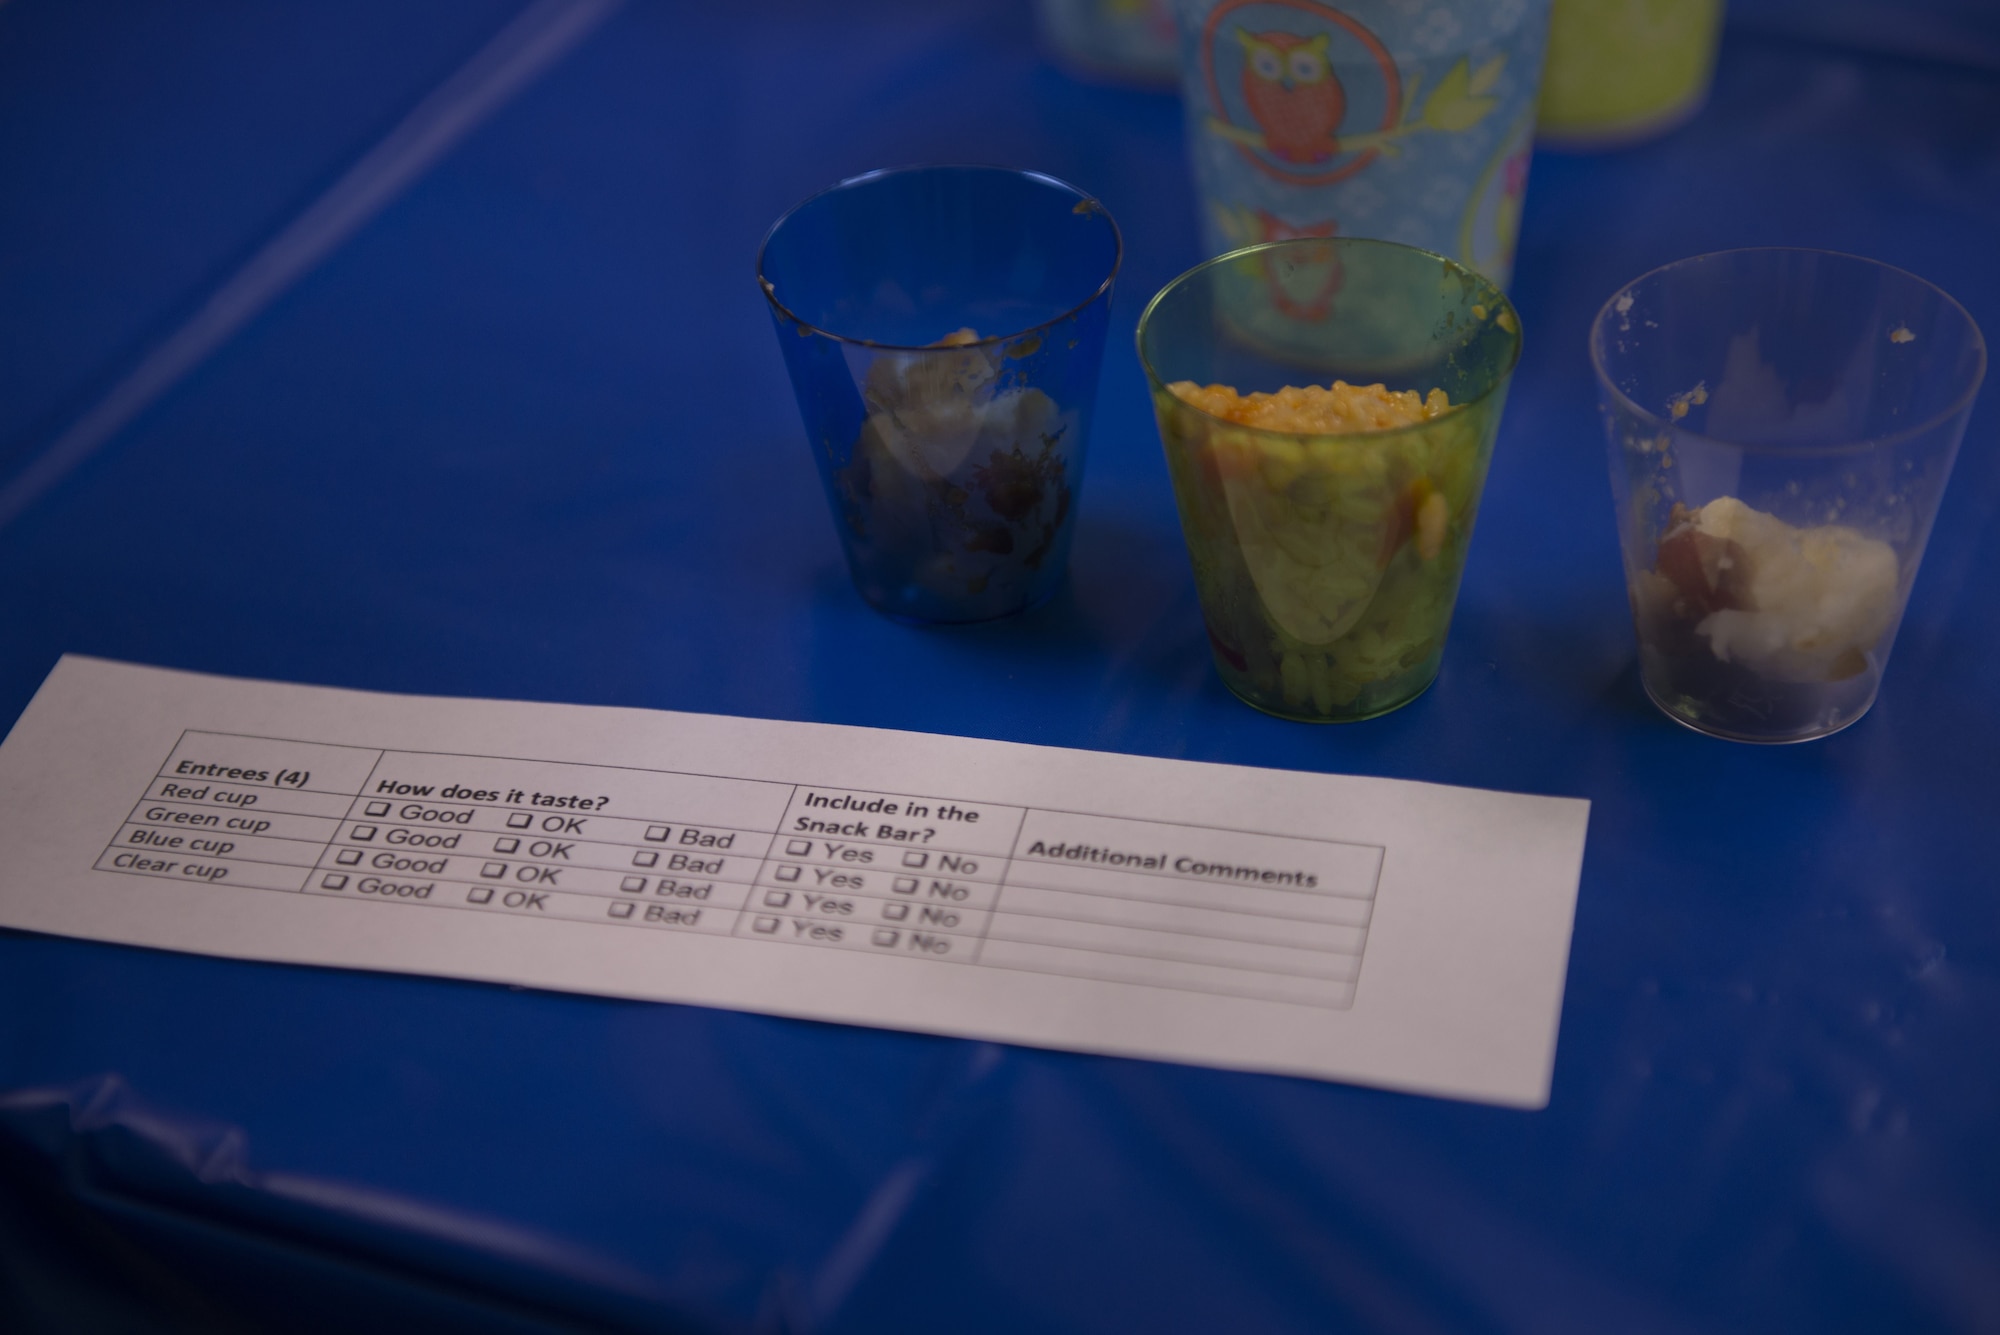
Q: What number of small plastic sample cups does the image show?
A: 3